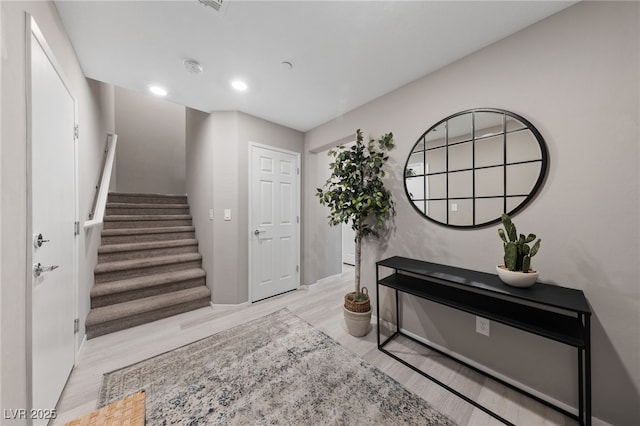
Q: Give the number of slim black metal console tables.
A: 1